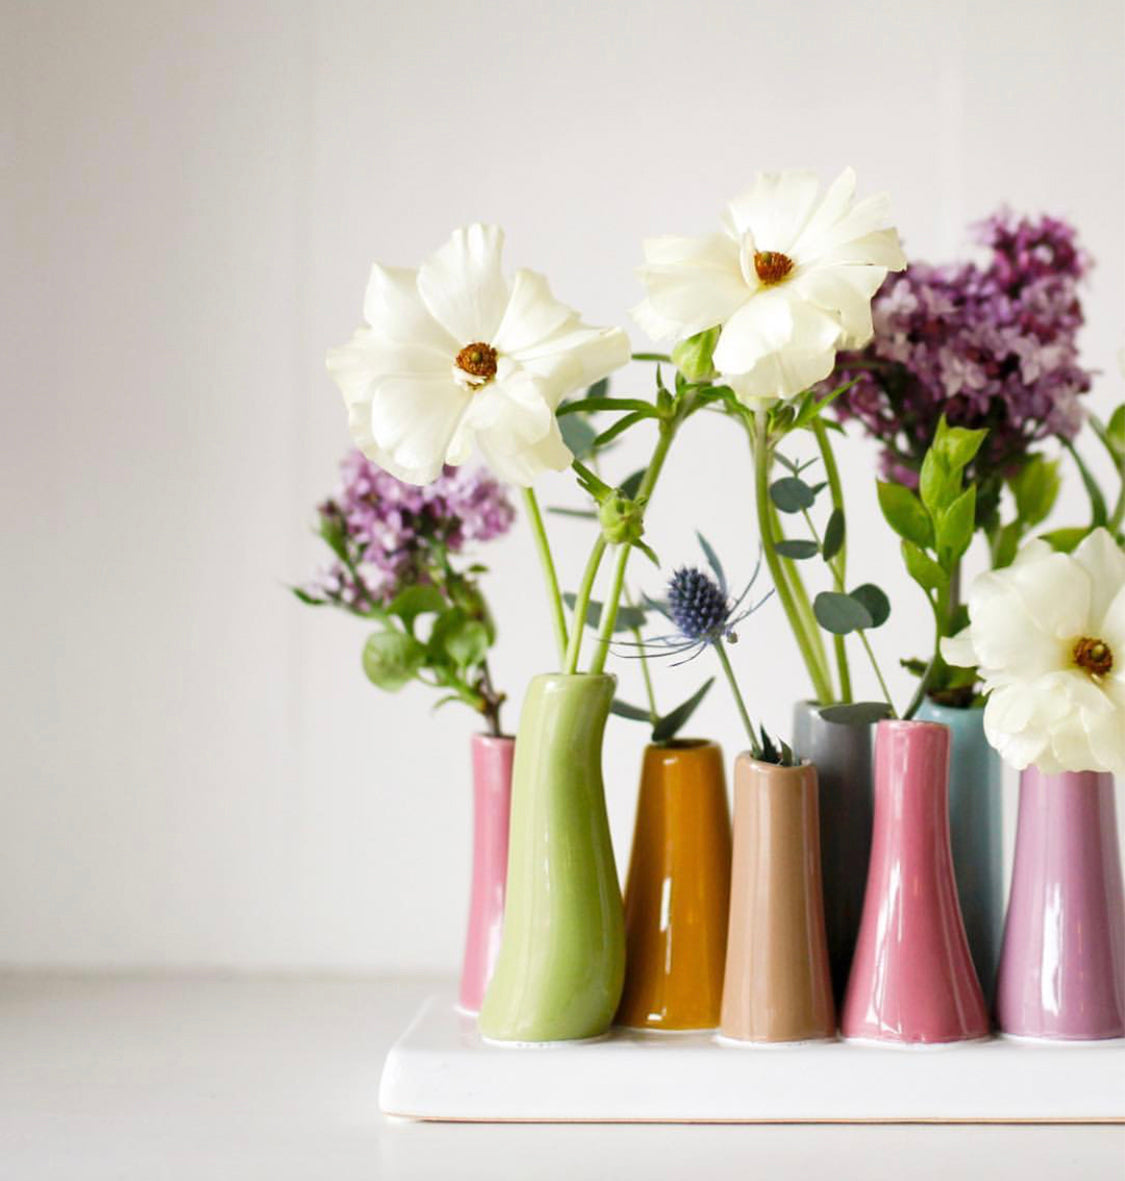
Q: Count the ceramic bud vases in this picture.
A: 8